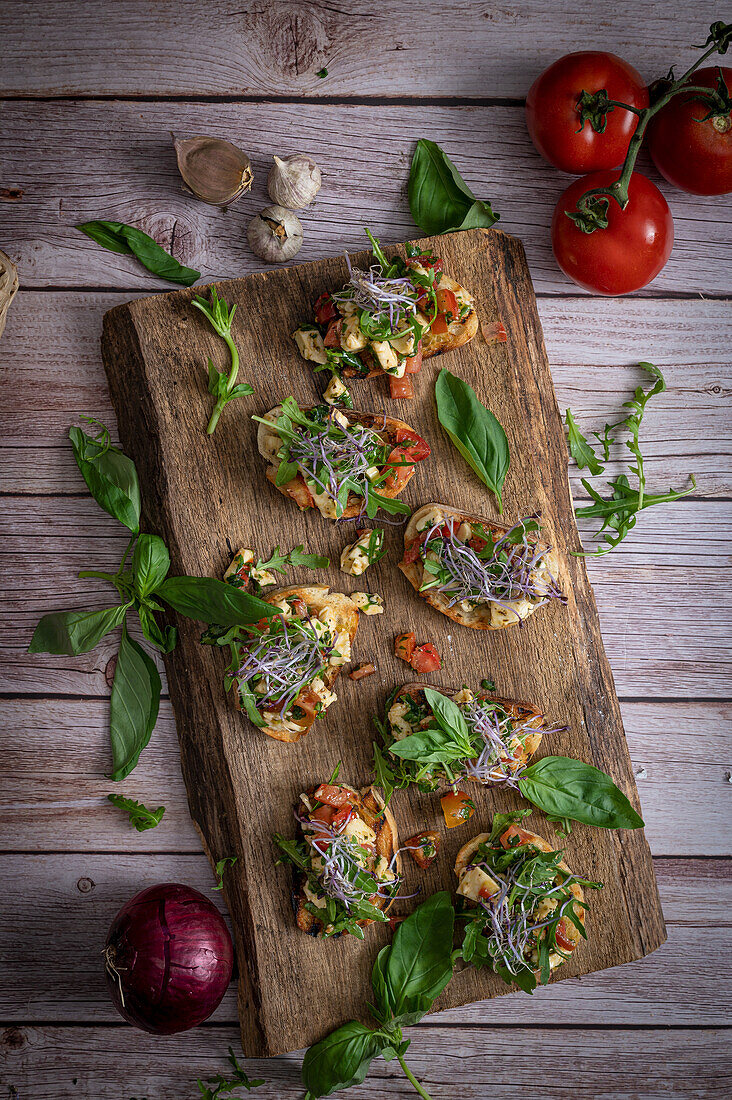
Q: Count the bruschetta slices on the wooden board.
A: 7